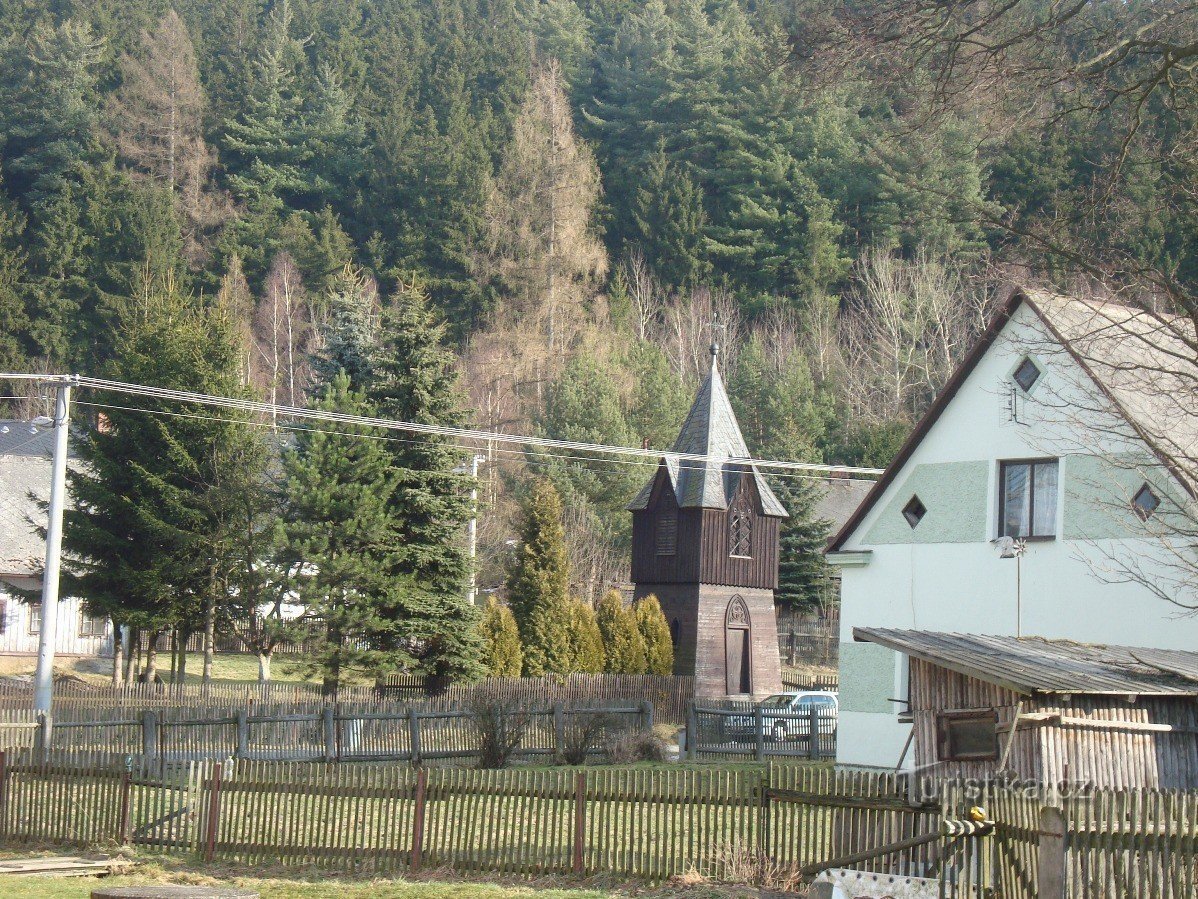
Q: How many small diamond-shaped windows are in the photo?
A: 3